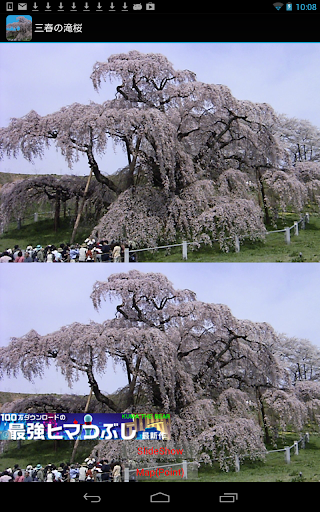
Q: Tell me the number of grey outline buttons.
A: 3